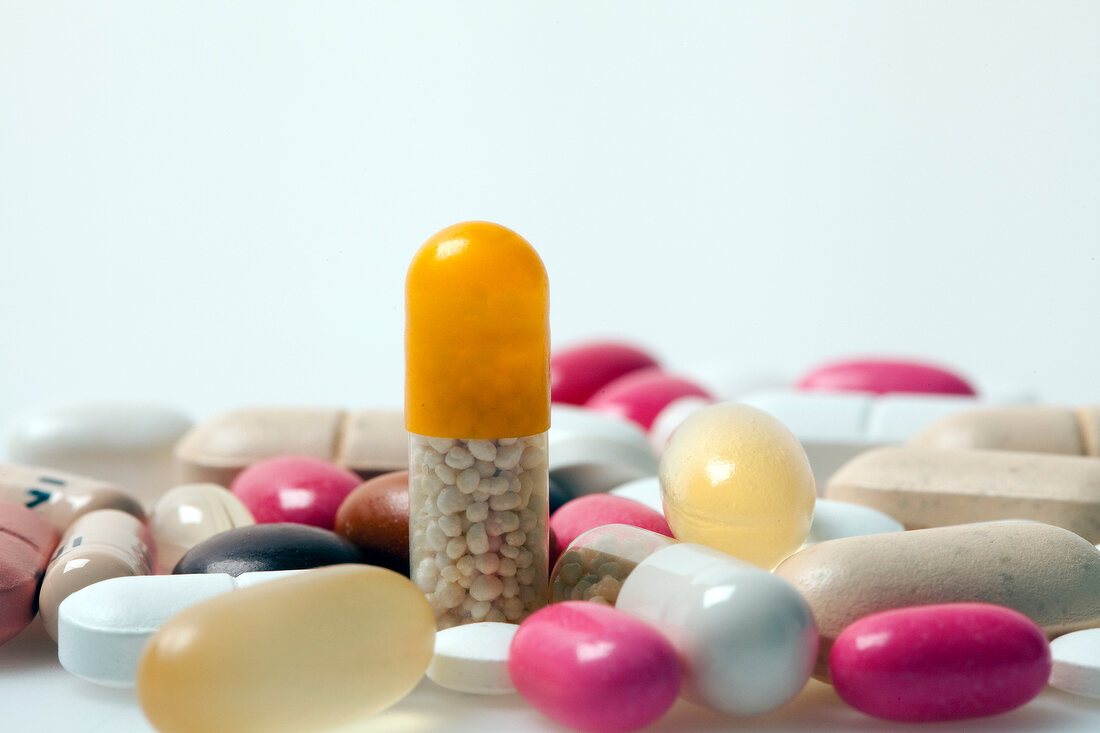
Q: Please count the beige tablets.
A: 4